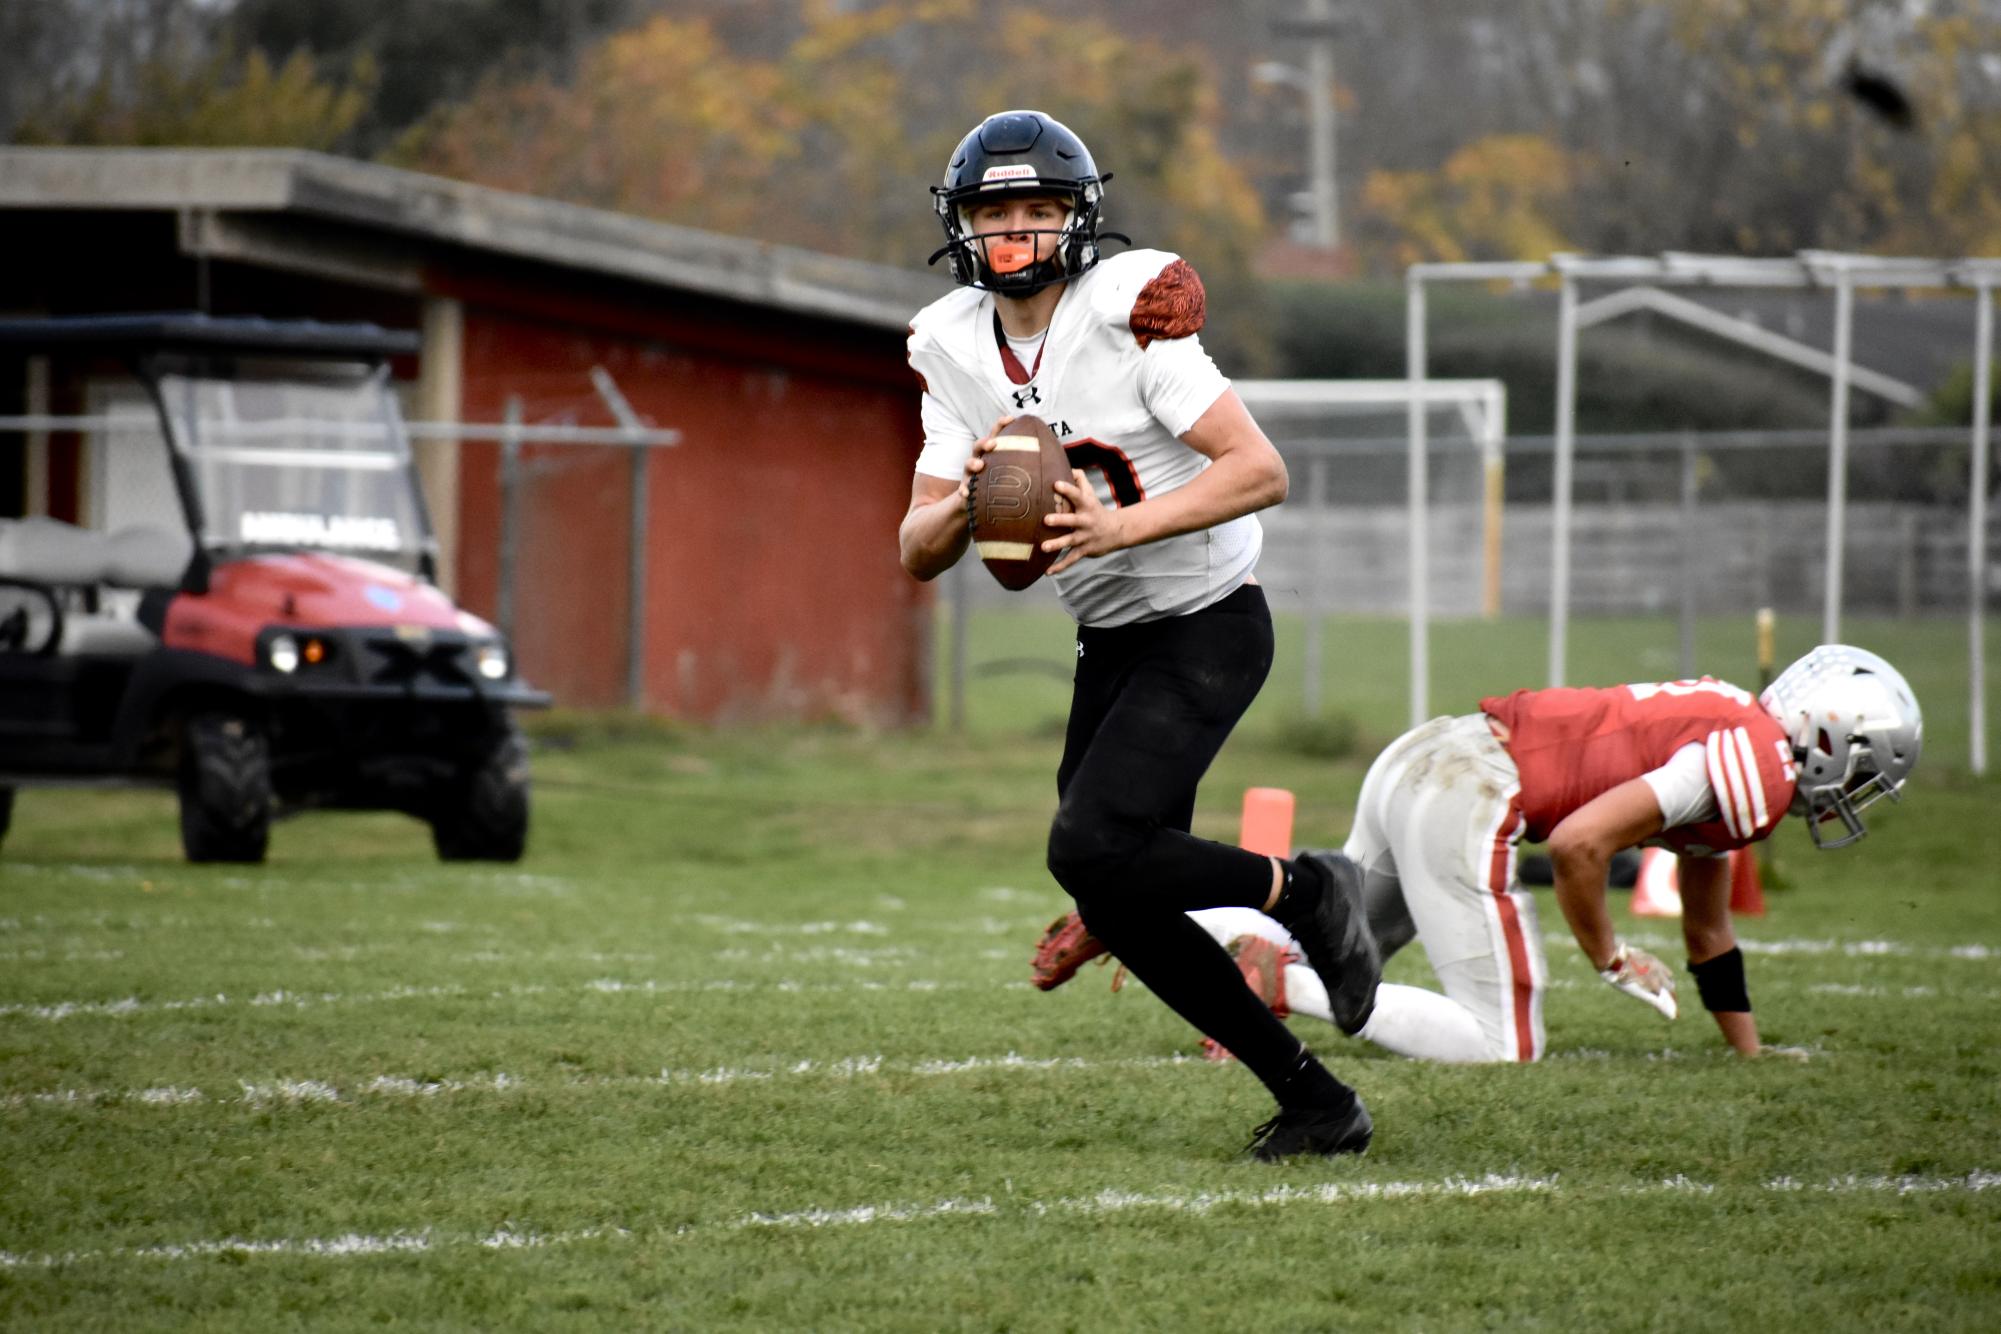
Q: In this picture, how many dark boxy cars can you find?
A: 0